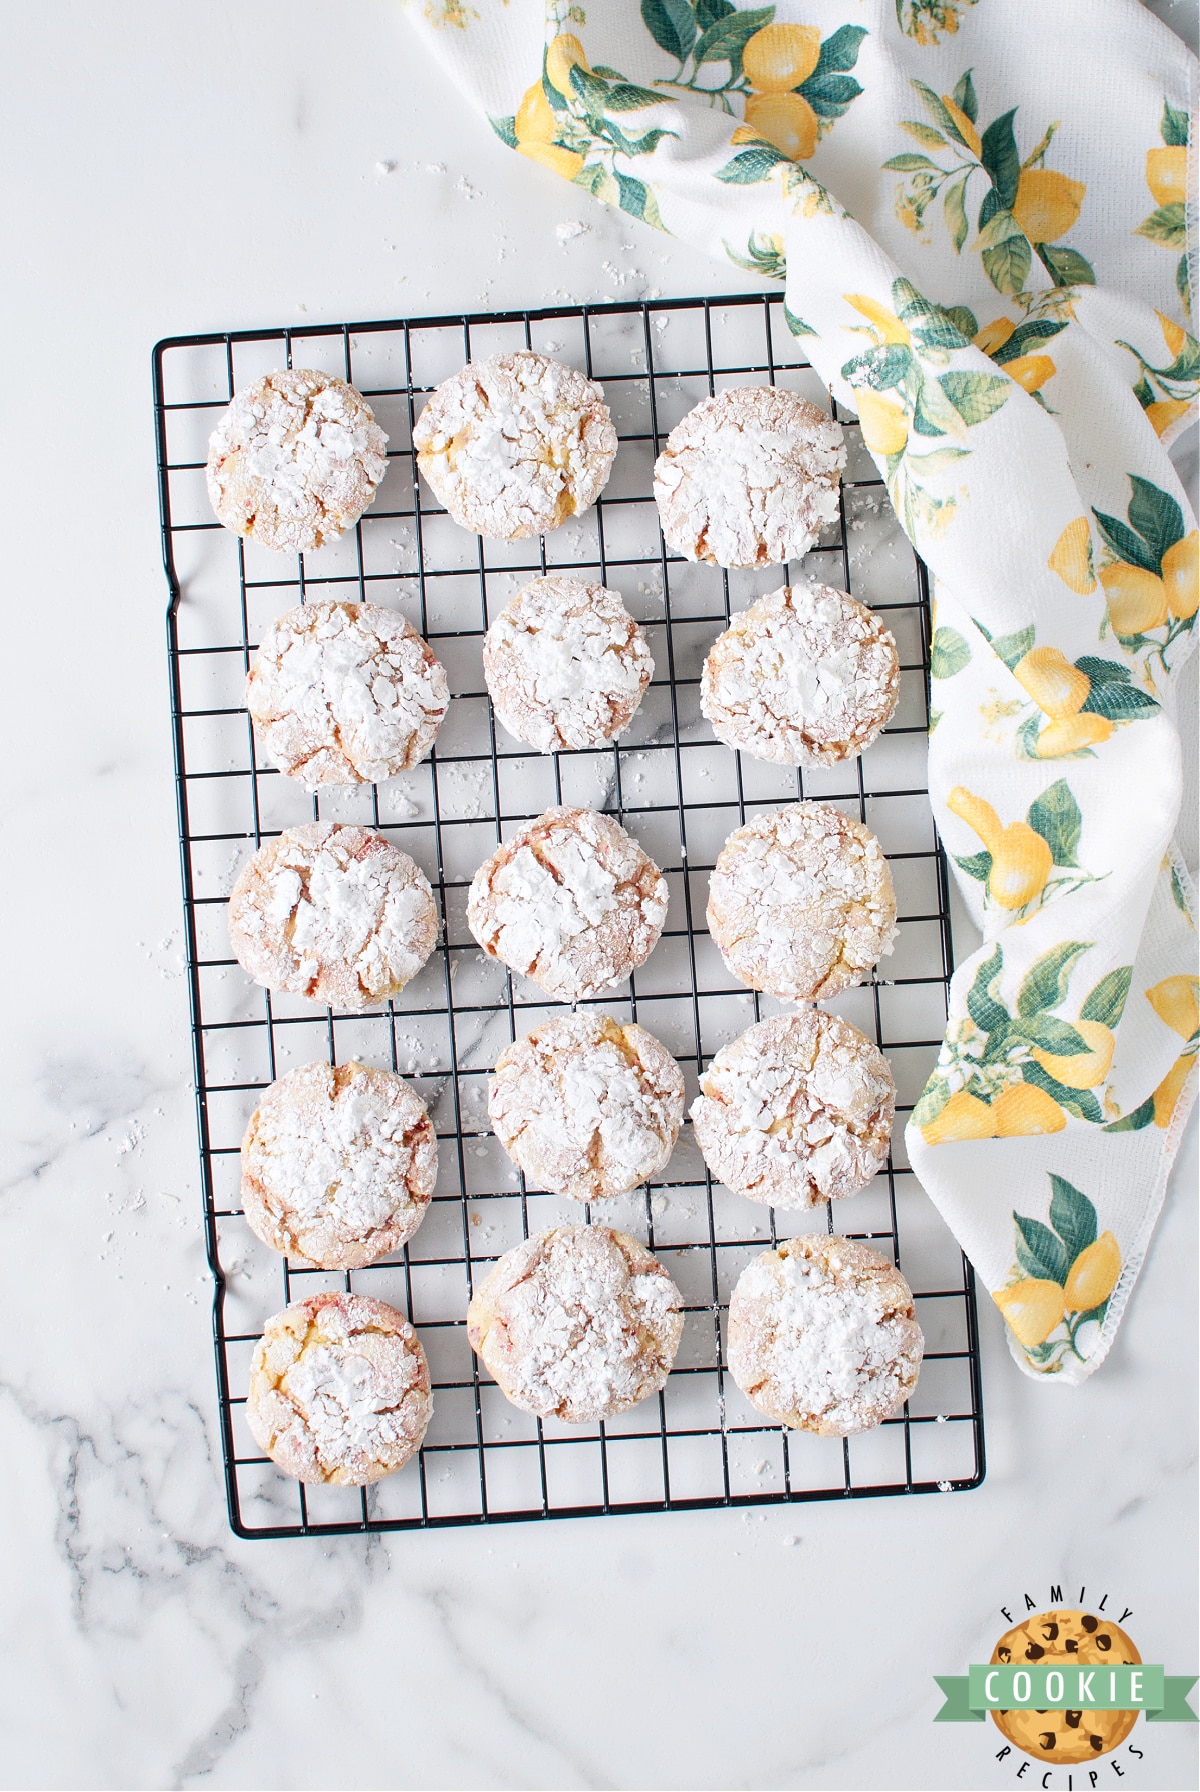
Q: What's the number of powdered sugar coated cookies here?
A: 15